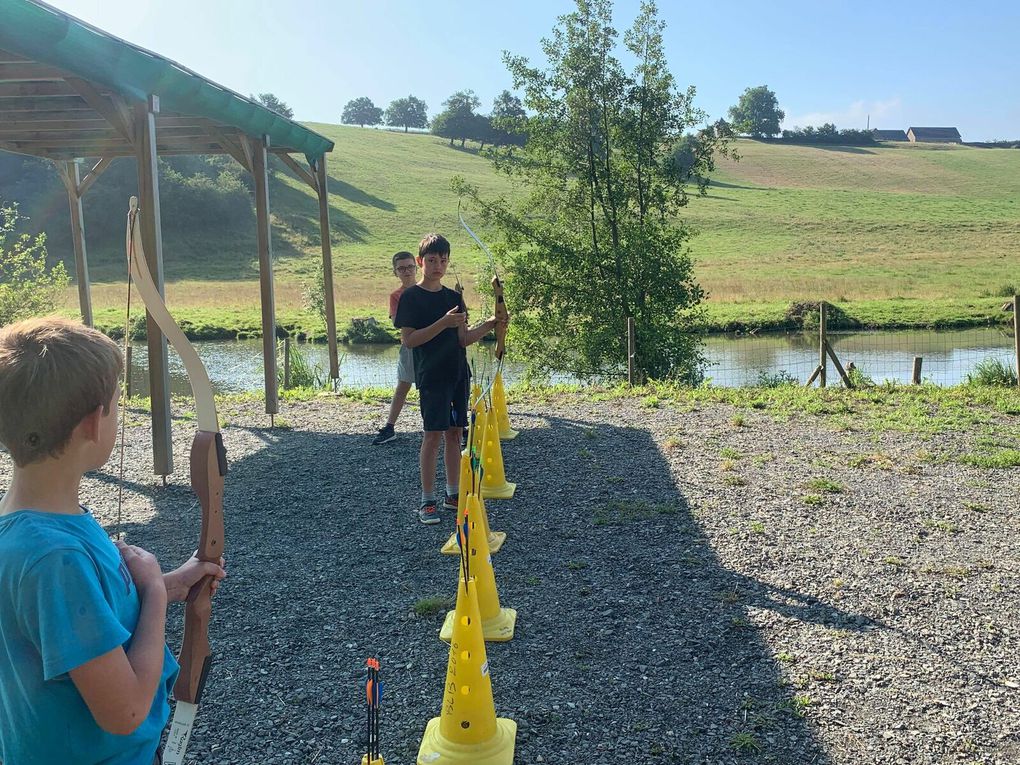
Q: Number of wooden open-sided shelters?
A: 1